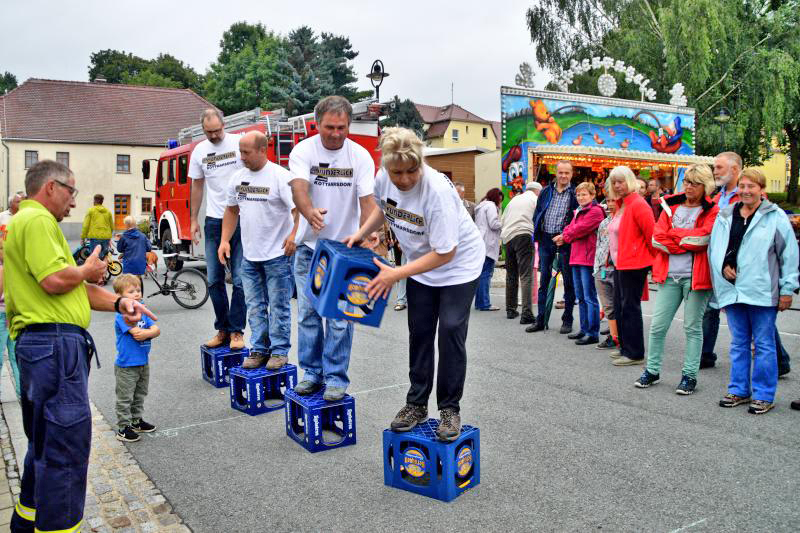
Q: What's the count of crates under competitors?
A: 4